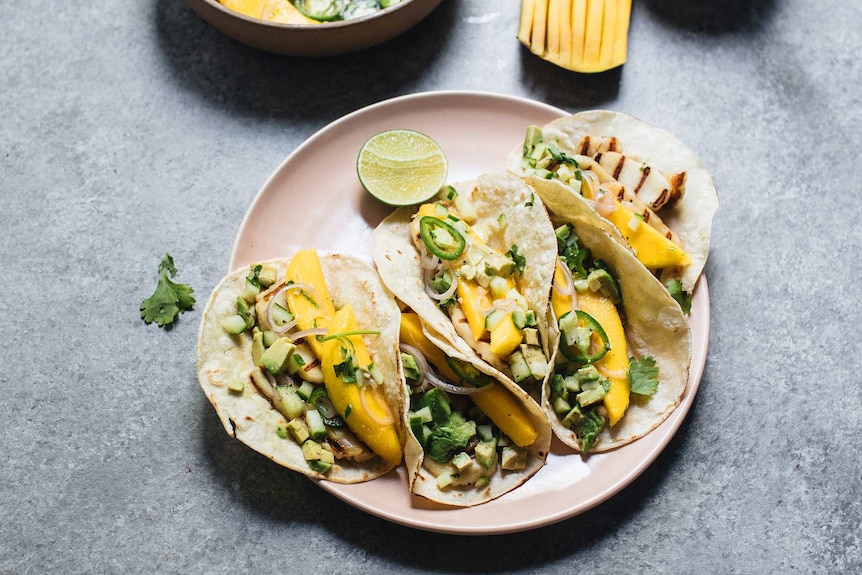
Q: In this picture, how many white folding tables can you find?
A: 0